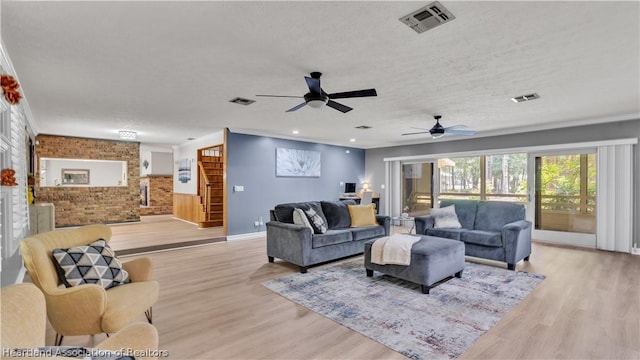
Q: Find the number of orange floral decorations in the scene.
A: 2